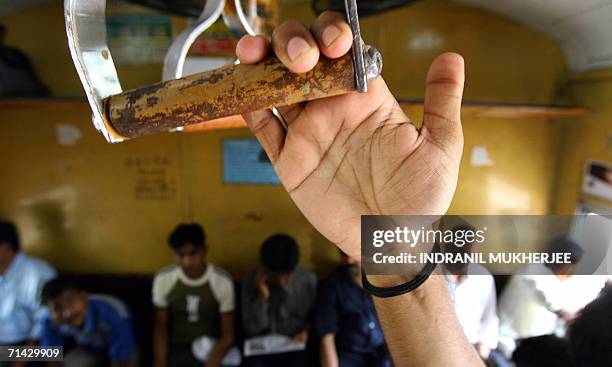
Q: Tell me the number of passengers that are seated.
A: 7